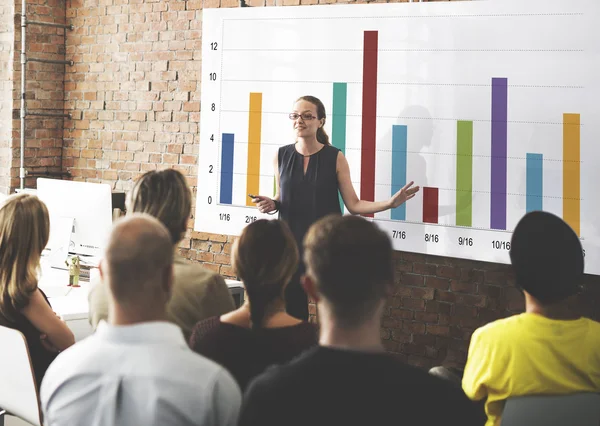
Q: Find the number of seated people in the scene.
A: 6